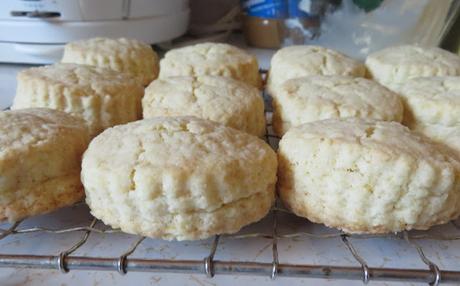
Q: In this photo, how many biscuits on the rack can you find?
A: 11